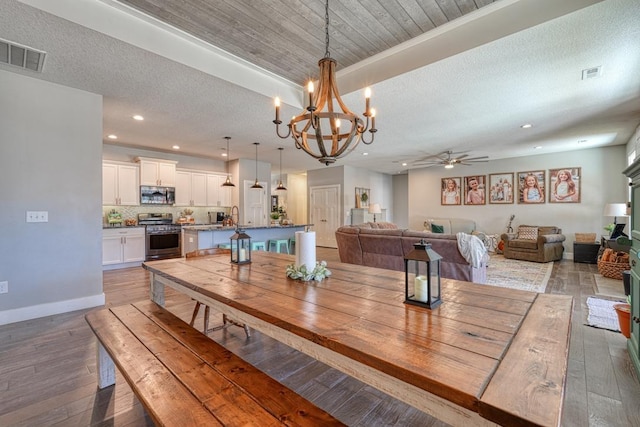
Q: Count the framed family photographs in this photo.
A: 5